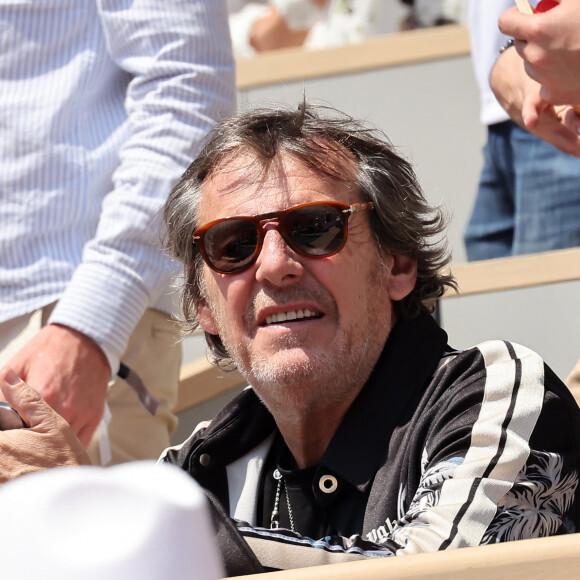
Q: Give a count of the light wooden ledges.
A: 4